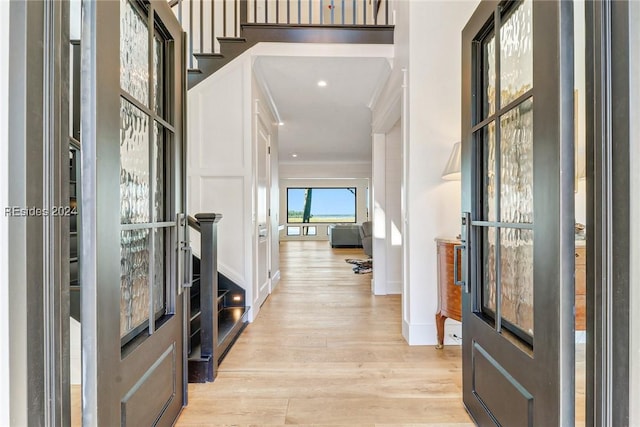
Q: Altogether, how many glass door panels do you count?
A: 12